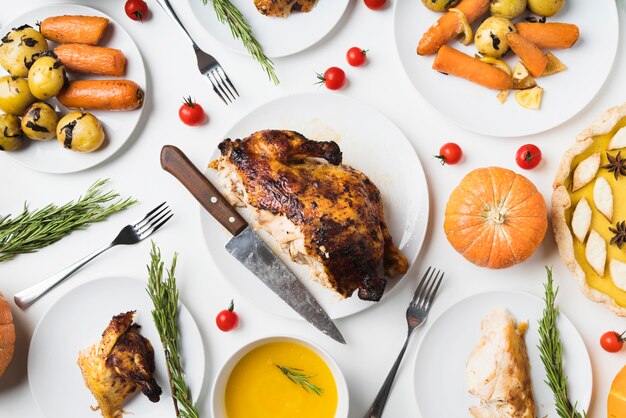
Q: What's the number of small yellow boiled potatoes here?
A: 10